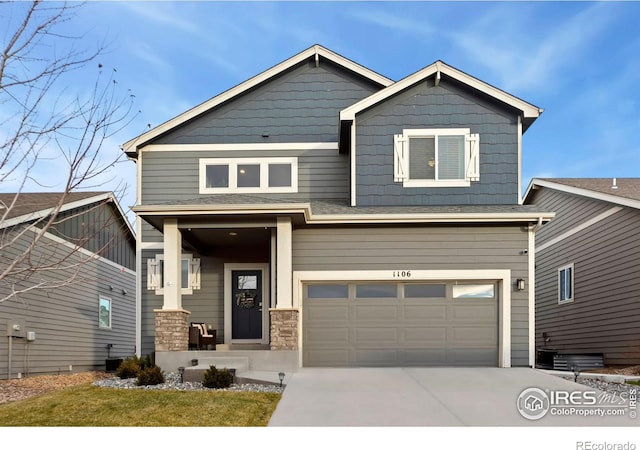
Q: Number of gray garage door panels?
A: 12